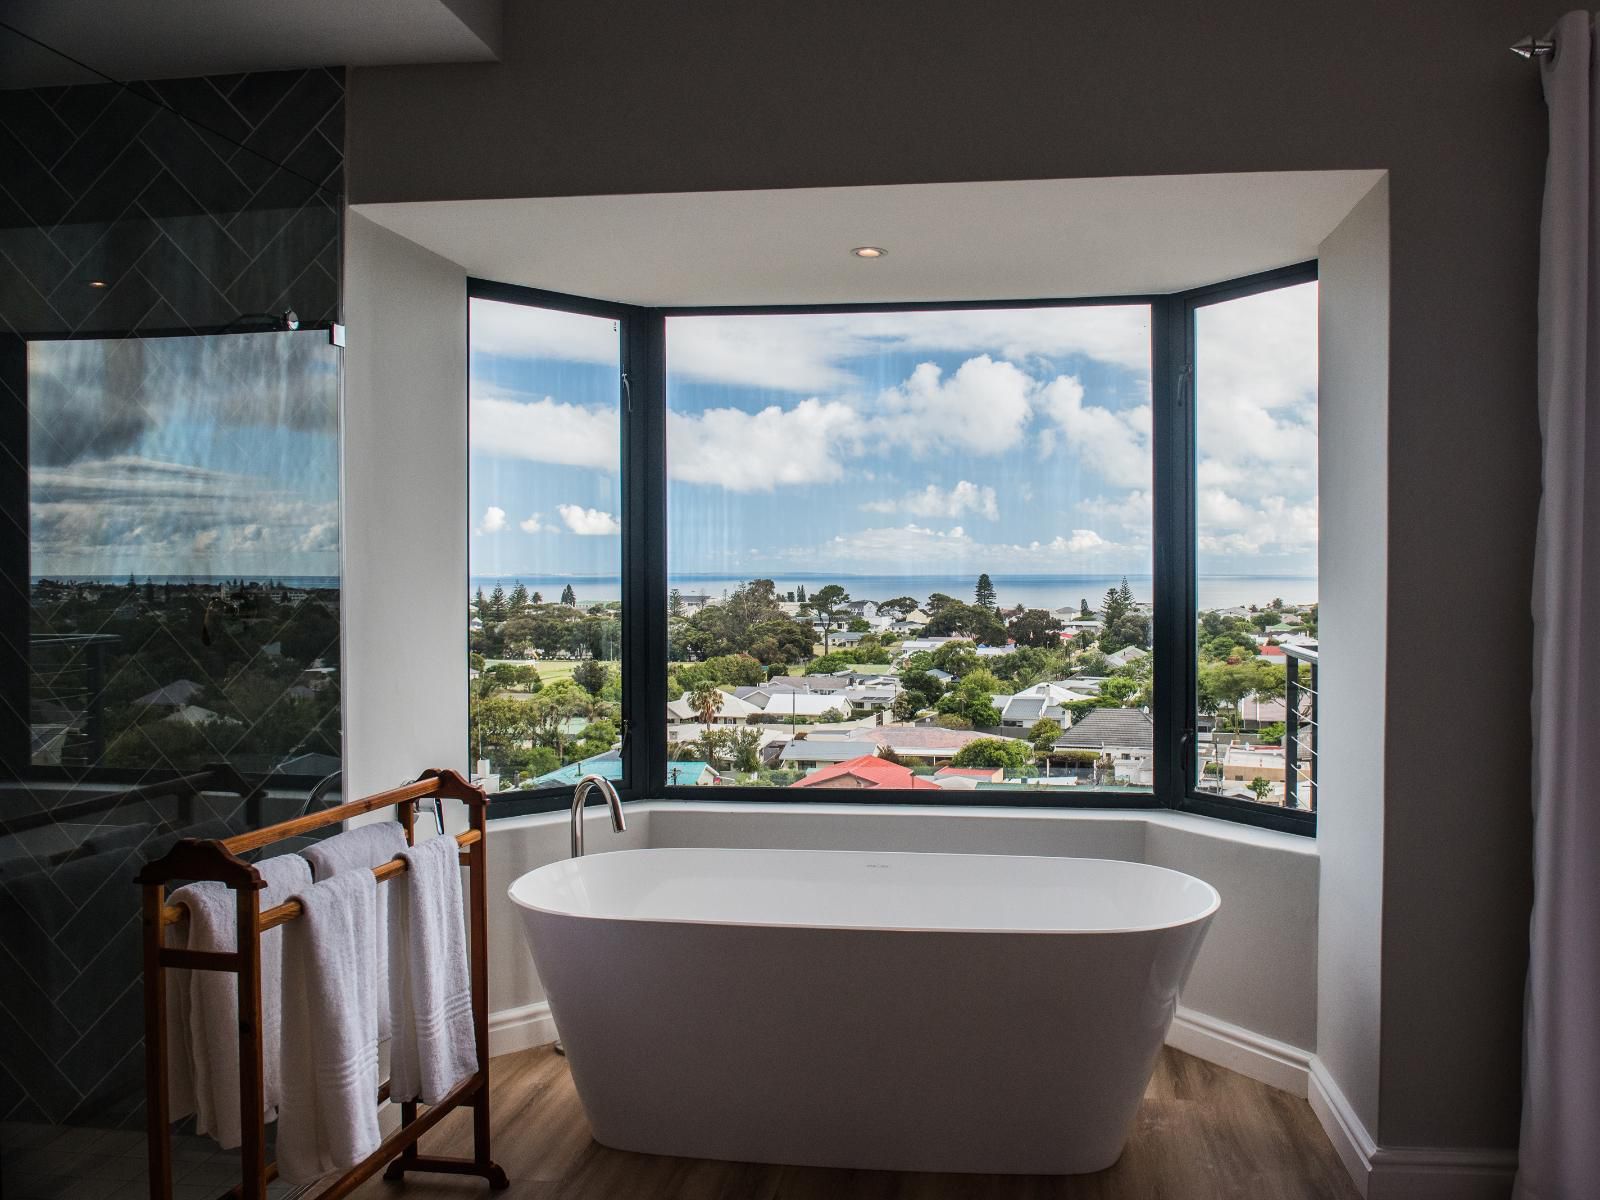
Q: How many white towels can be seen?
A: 4